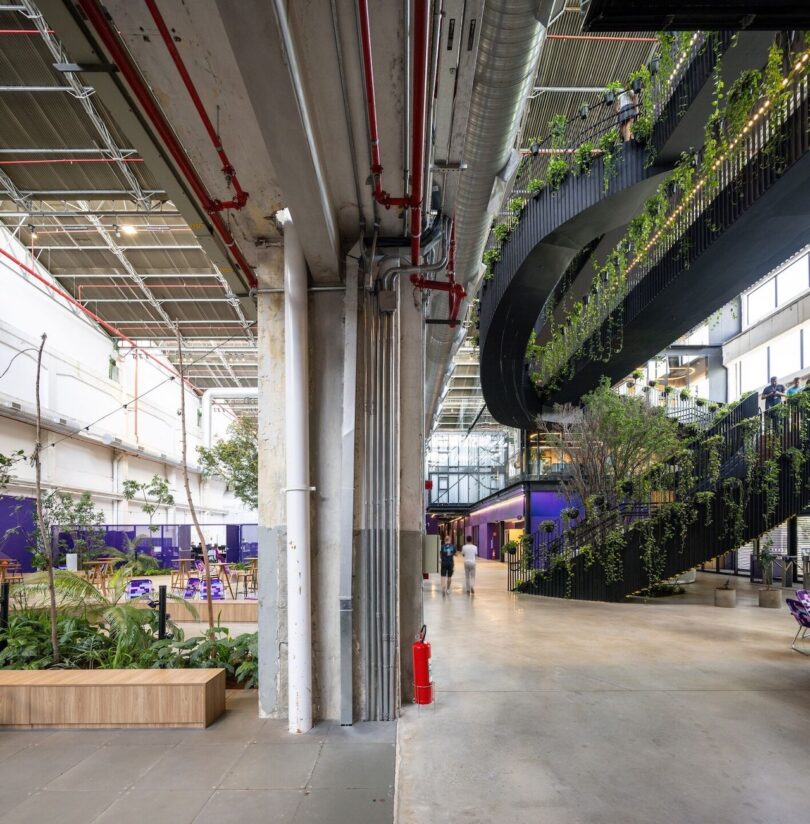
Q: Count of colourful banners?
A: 0